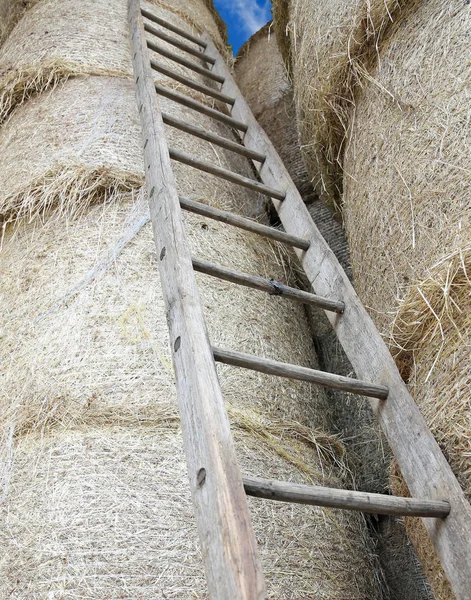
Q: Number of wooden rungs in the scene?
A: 11